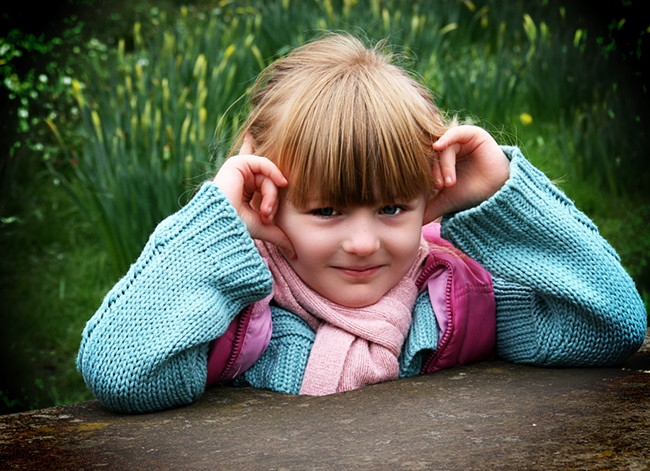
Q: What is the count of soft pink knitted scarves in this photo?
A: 1